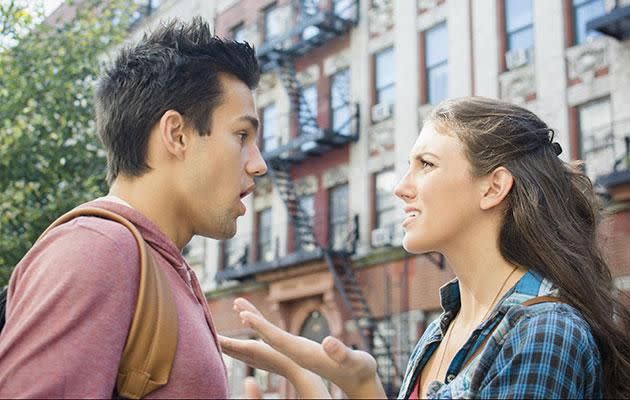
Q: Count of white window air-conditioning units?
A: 3